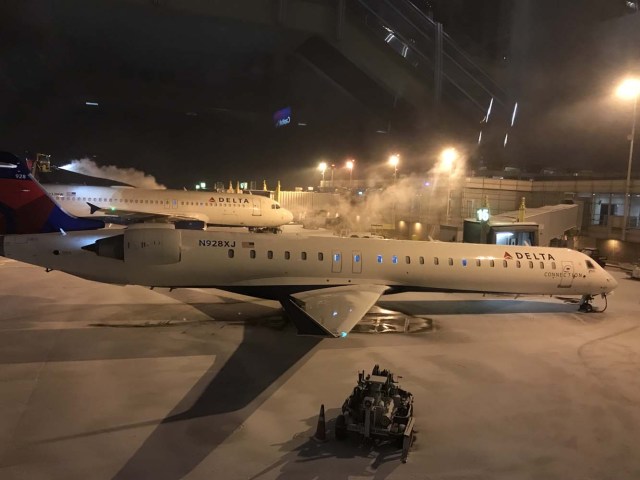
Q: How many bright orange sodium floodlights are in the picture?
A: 5